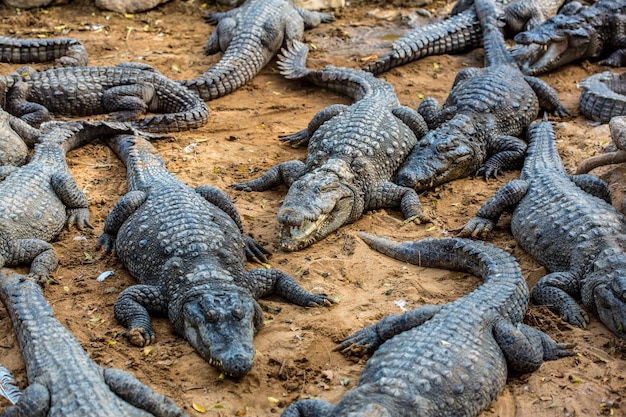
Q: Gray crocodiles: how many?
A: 14